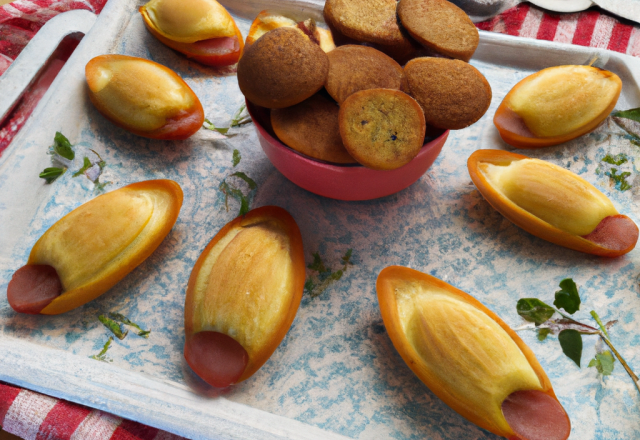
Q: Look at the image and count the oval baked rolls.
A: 7